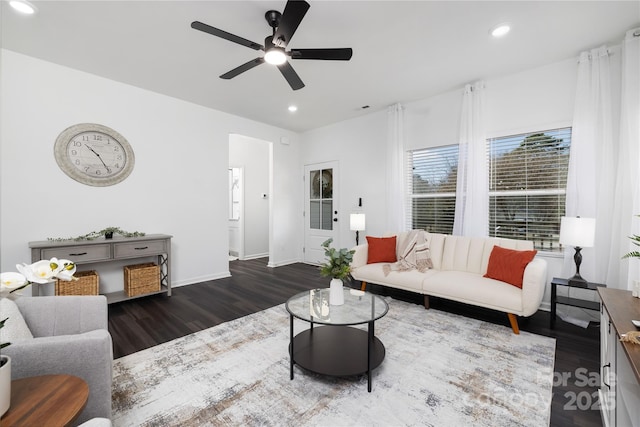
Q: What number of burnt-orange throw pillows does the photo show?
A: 2